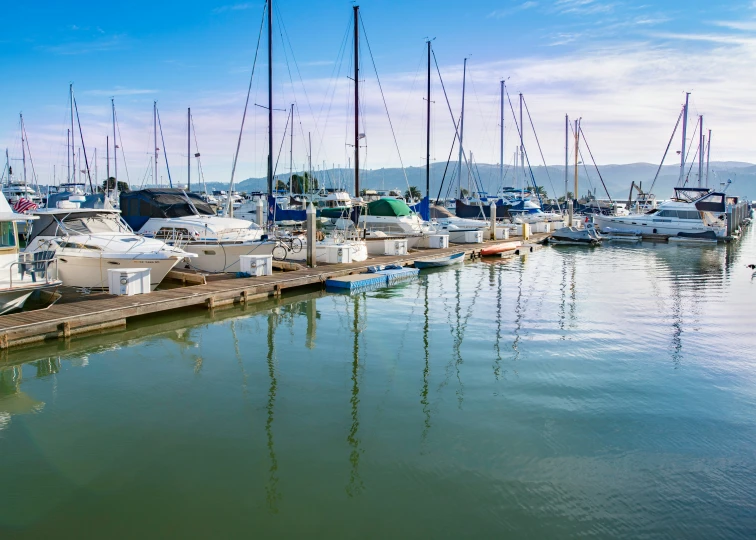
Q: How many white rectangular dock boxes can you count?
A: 11